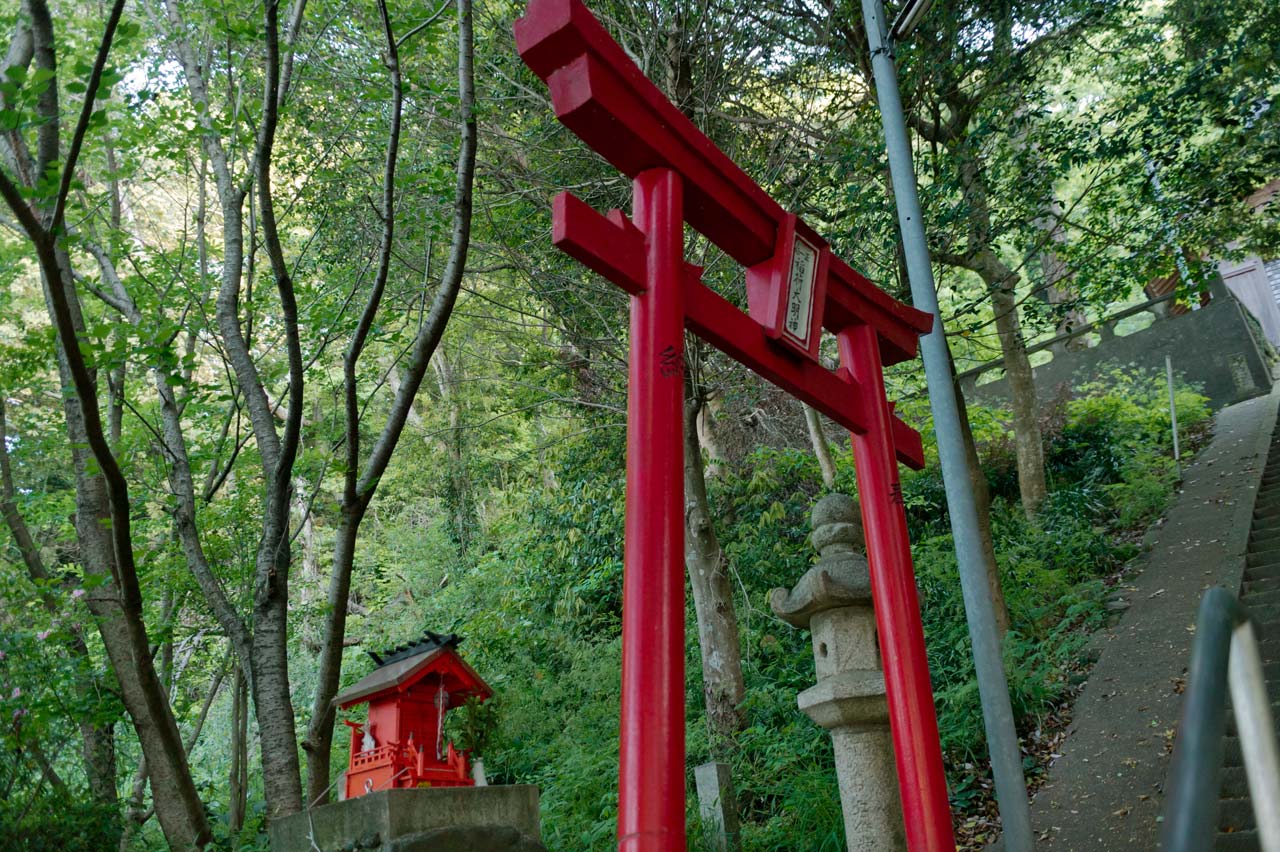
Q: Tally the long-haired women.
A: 0